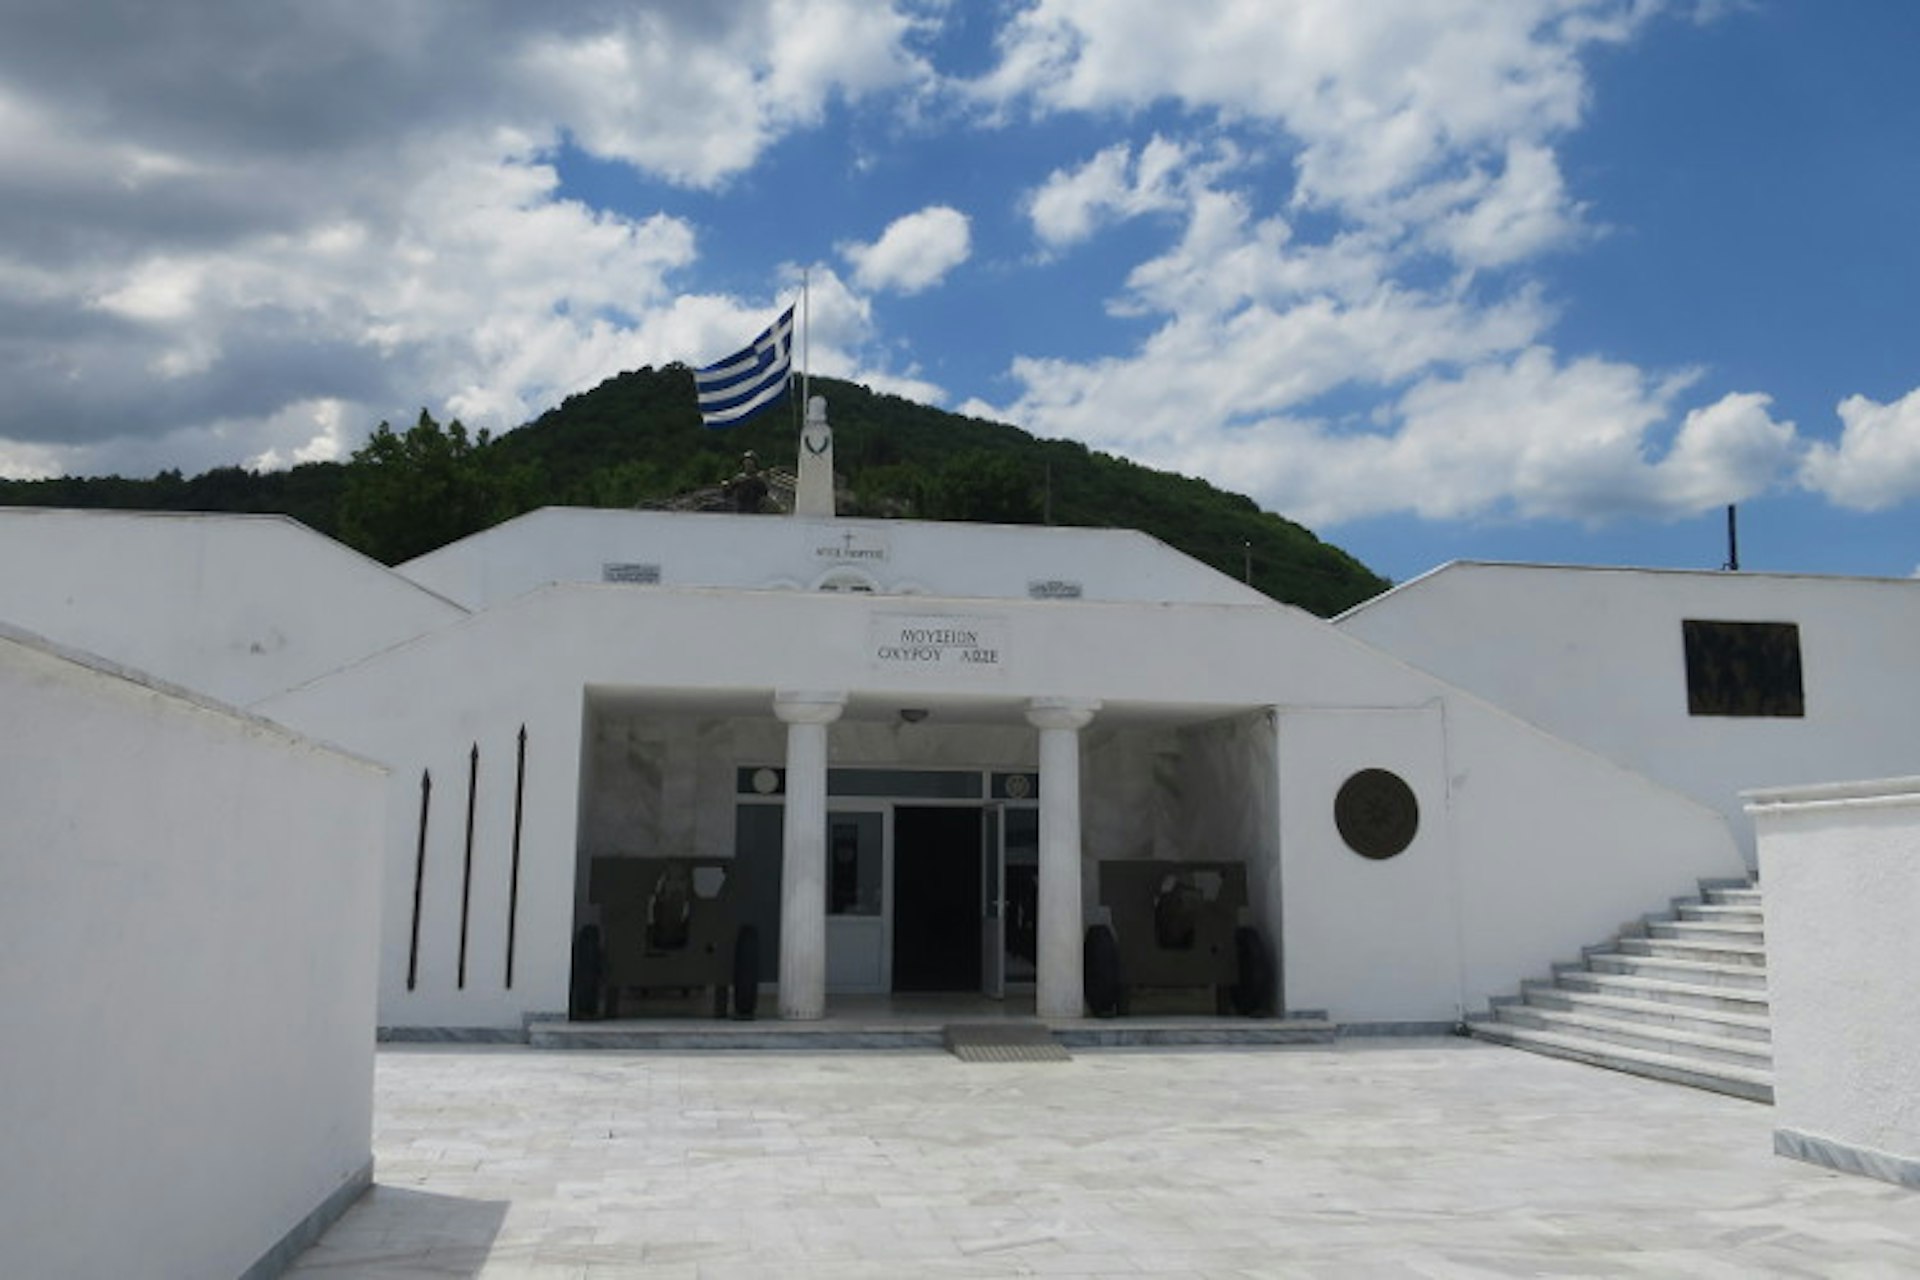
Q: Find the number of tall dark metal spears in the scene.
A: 3